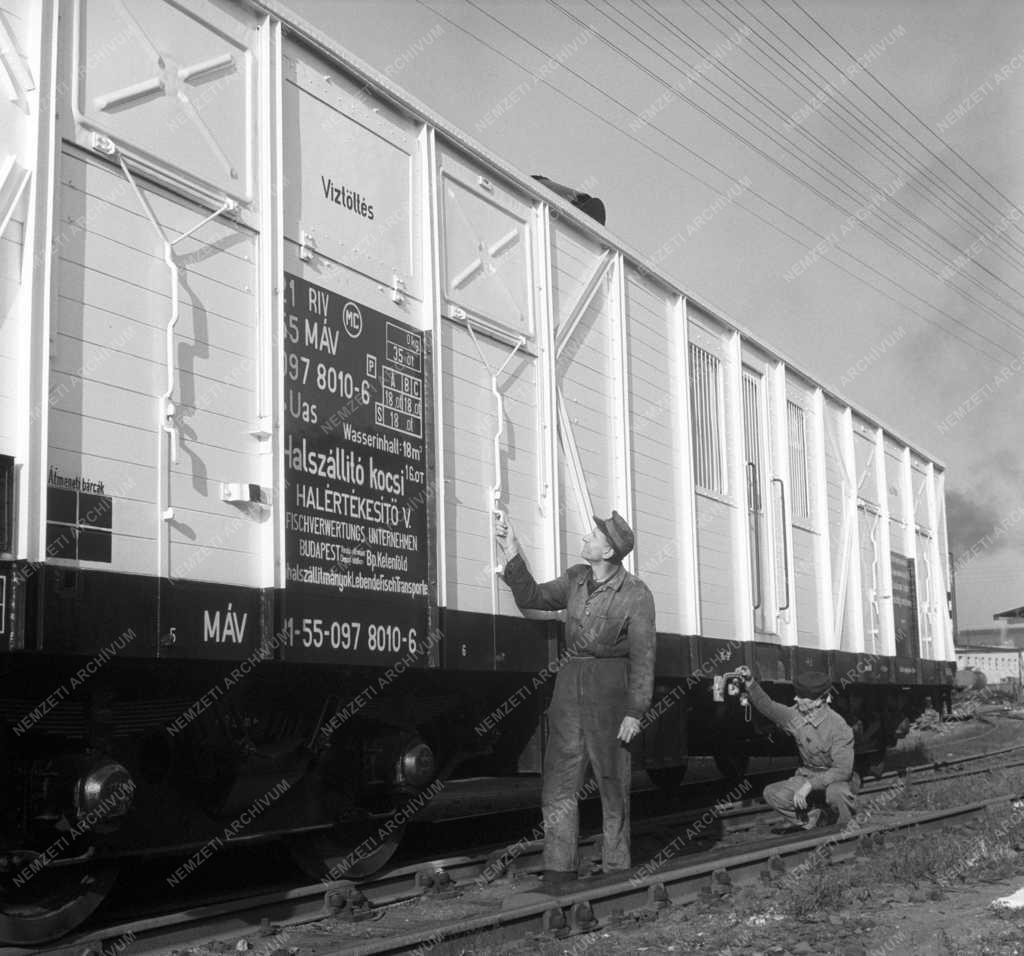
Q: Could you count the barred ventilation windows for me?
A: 3